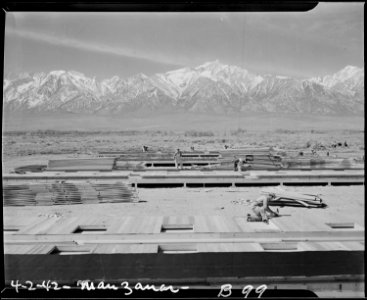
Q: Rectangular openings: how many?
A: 7